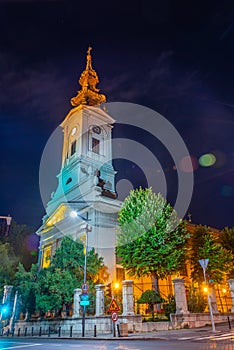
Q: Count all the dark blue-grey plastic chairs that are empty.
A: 0